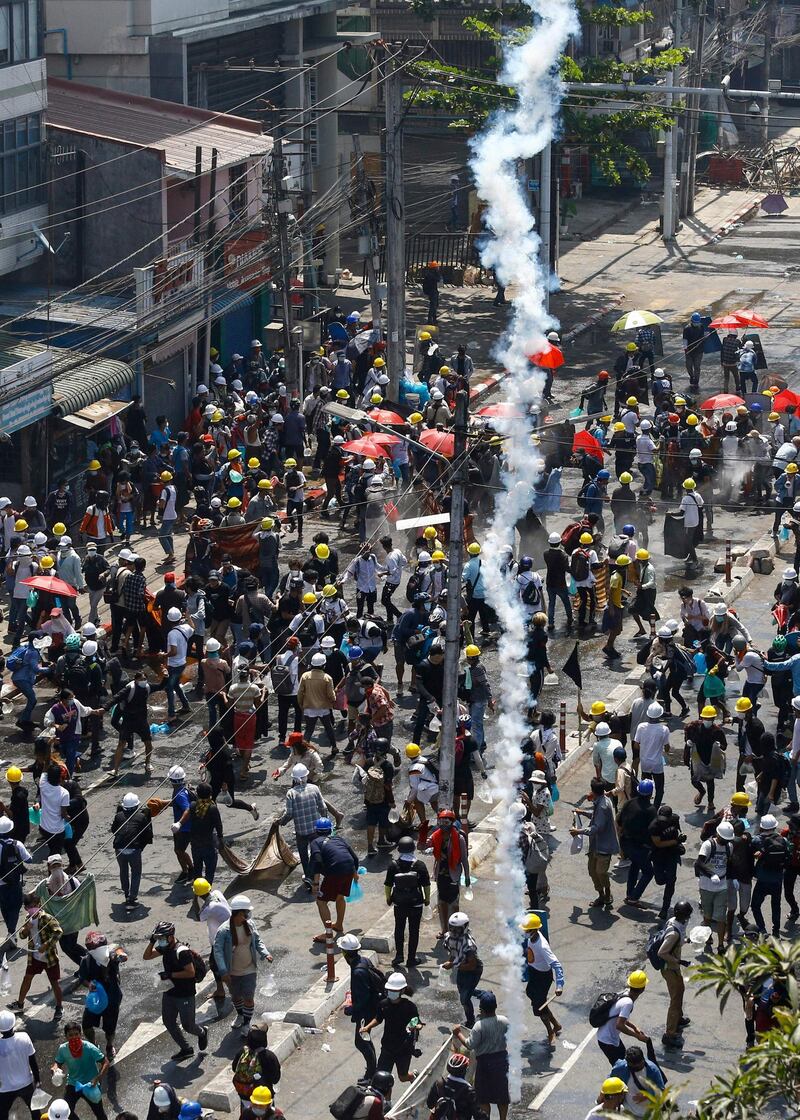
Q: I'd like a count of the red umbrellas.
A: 12